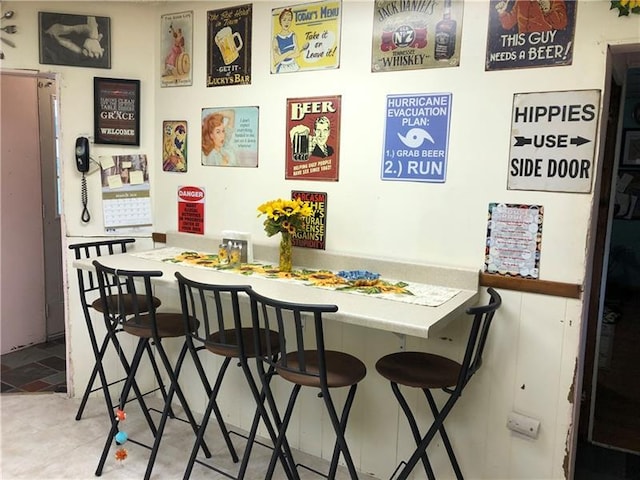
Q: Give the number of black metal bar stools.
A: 5